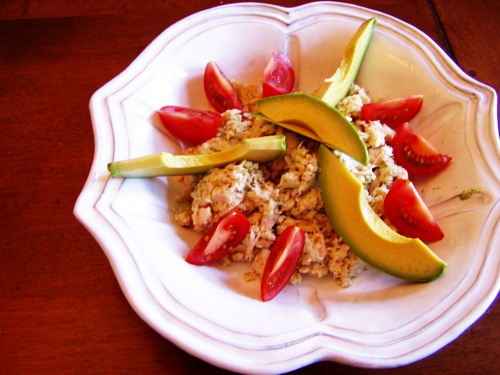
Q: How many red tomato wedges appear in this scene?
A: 8